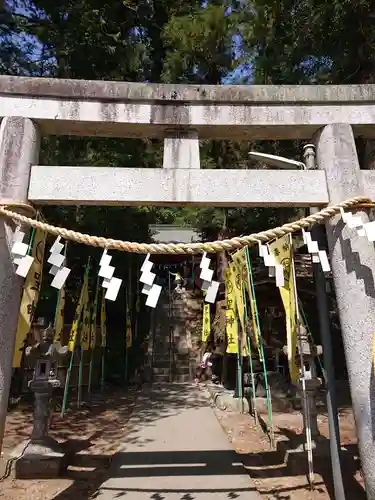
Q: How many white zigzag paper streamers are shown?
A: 8